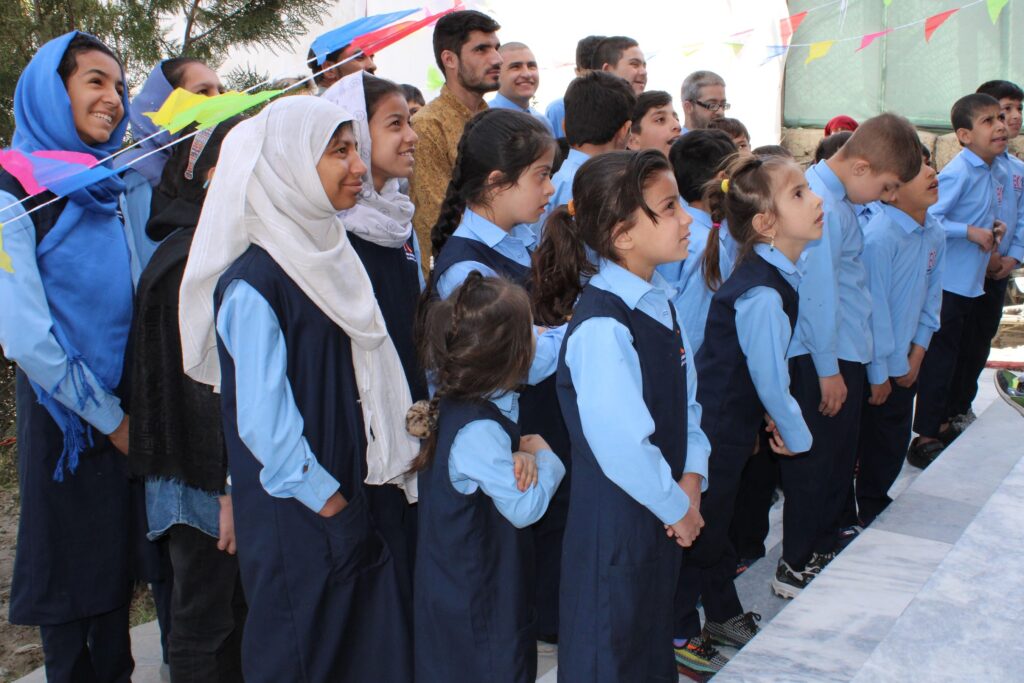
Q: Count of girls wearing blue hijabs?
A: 2